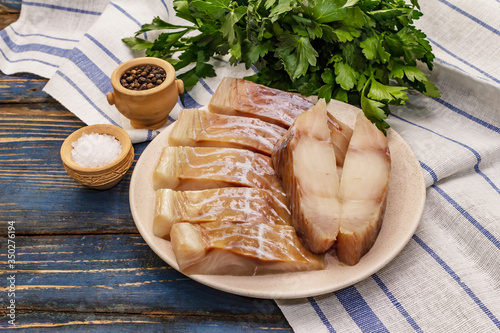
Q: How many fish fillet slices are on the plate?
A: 7